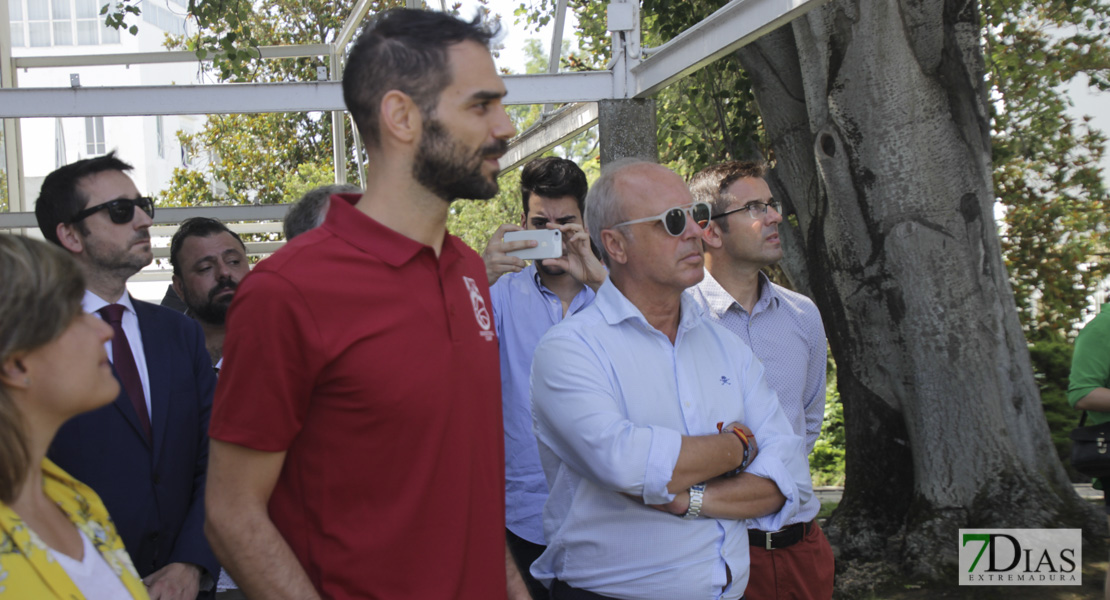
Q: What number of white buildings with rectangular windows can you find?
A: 1